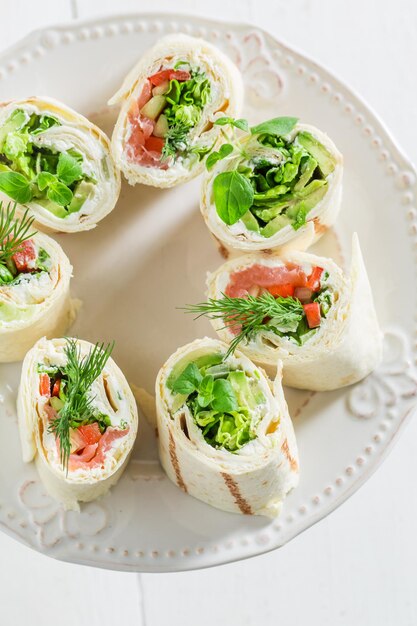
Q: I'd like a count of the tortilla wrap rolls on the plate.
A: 7